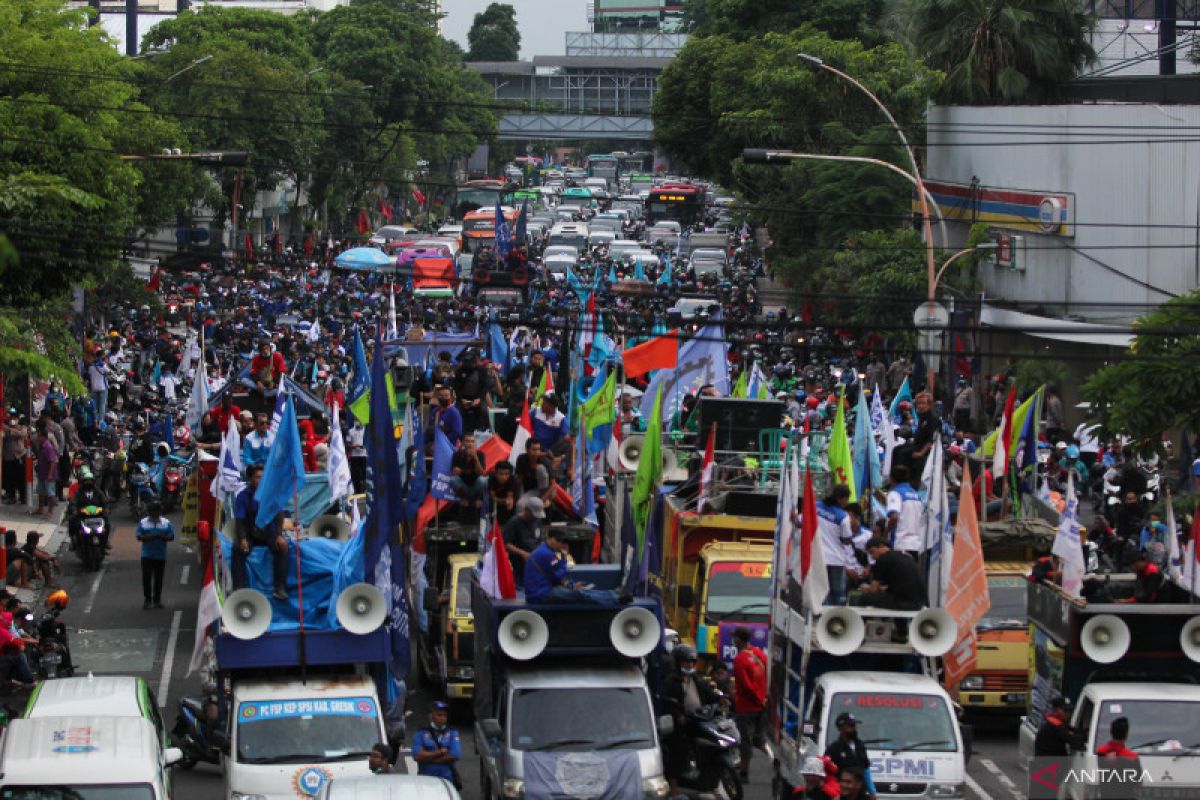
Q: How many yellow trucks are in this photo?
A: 3